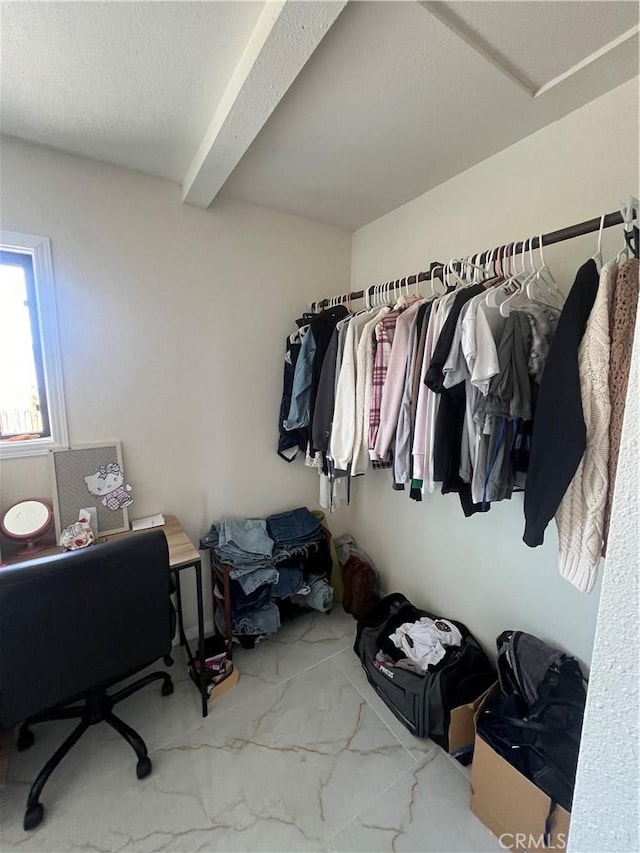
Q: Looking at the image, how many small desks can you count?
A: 1